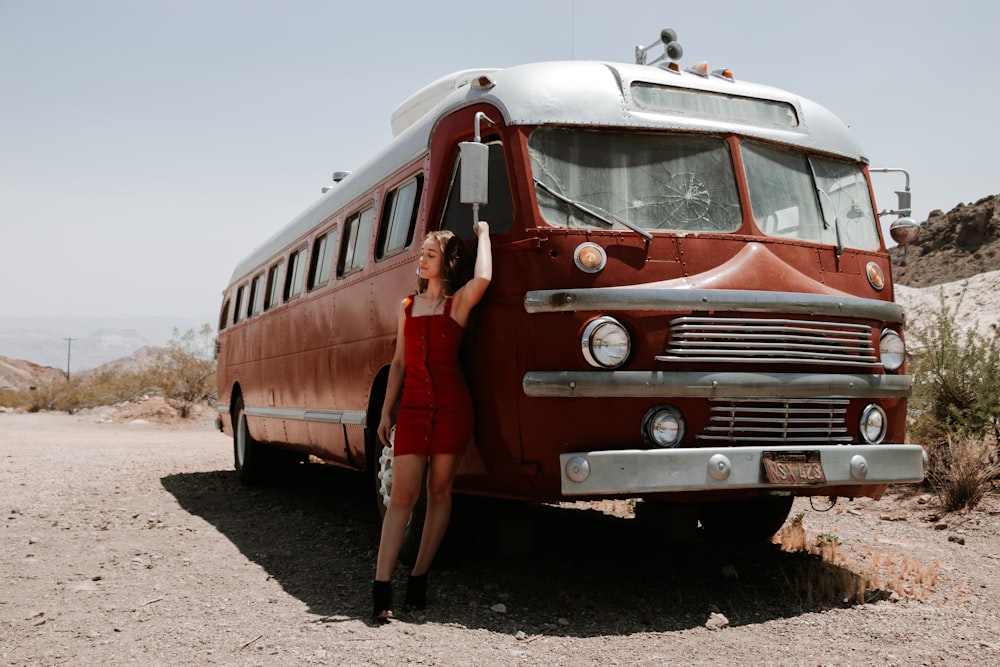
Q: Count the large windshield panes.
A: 2